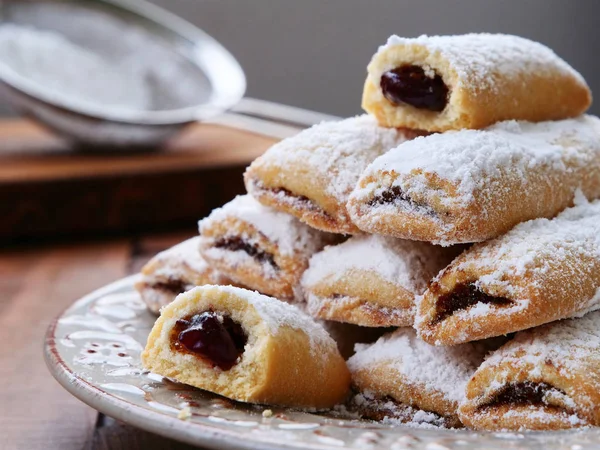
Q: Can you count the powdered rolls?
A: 10